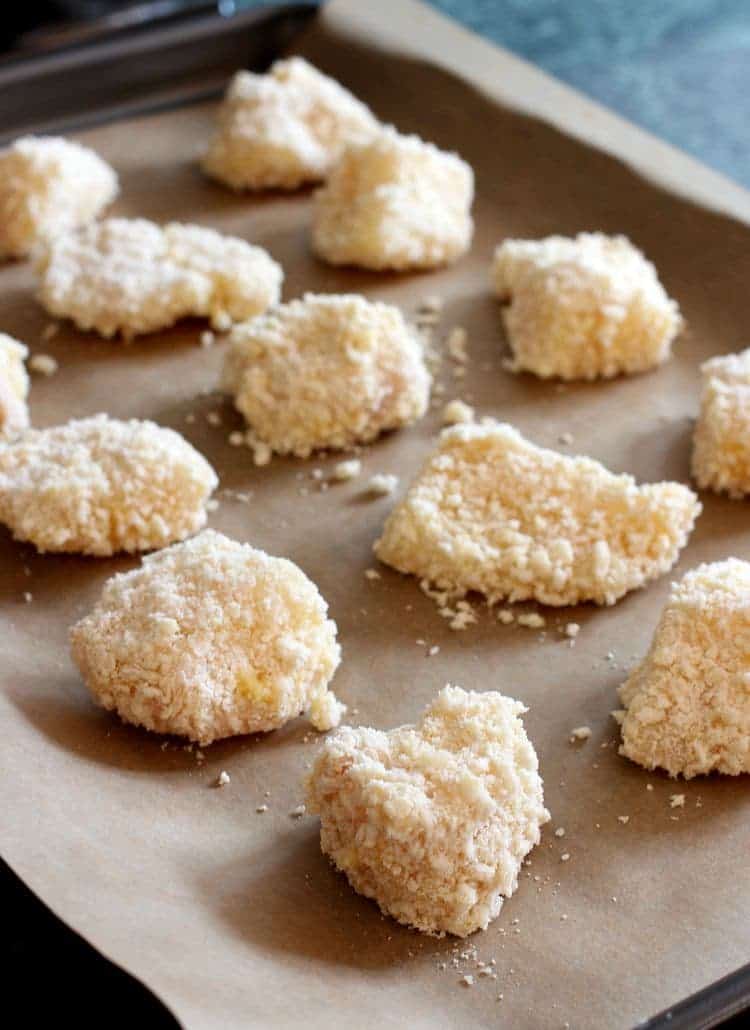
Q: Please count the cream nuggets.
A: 13